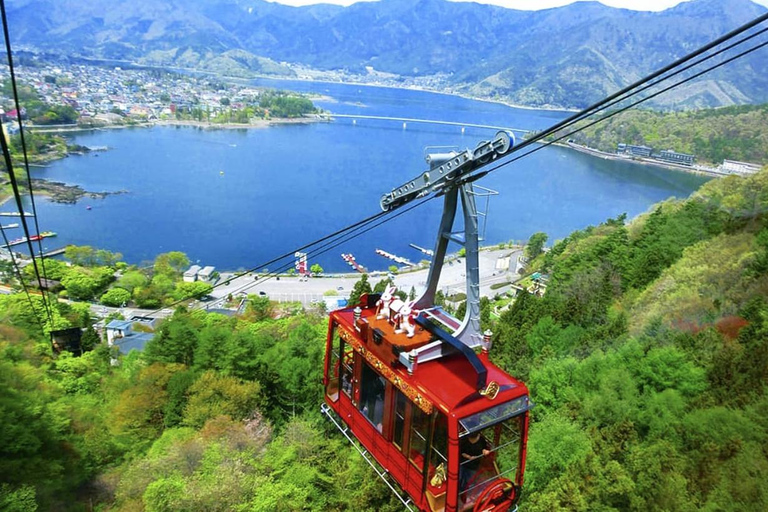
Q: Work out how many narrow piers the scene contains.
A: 8